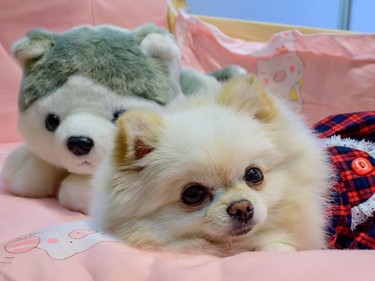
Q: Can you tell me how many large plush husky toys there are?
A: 1